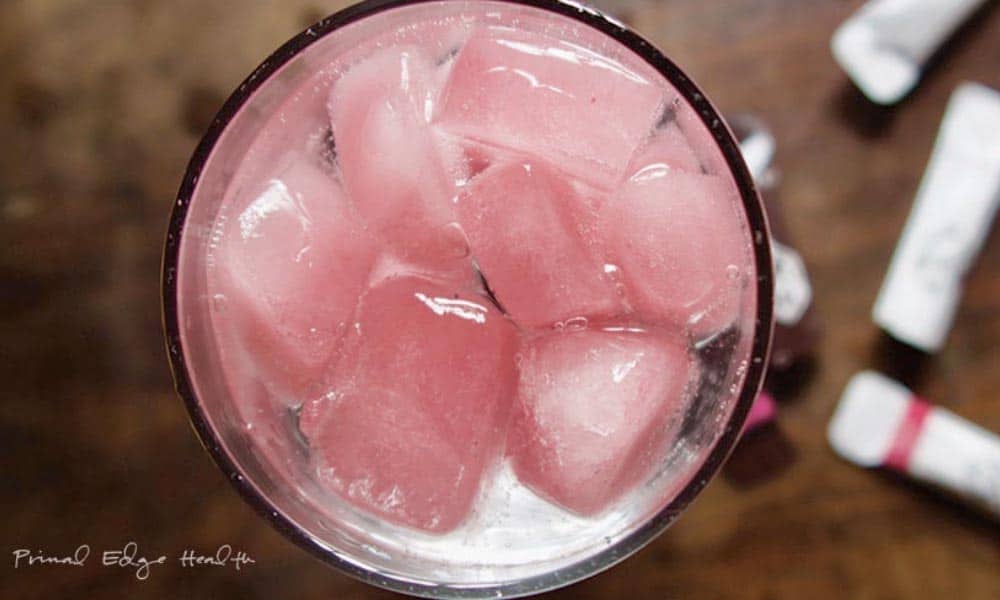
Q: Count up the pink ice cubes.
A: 7